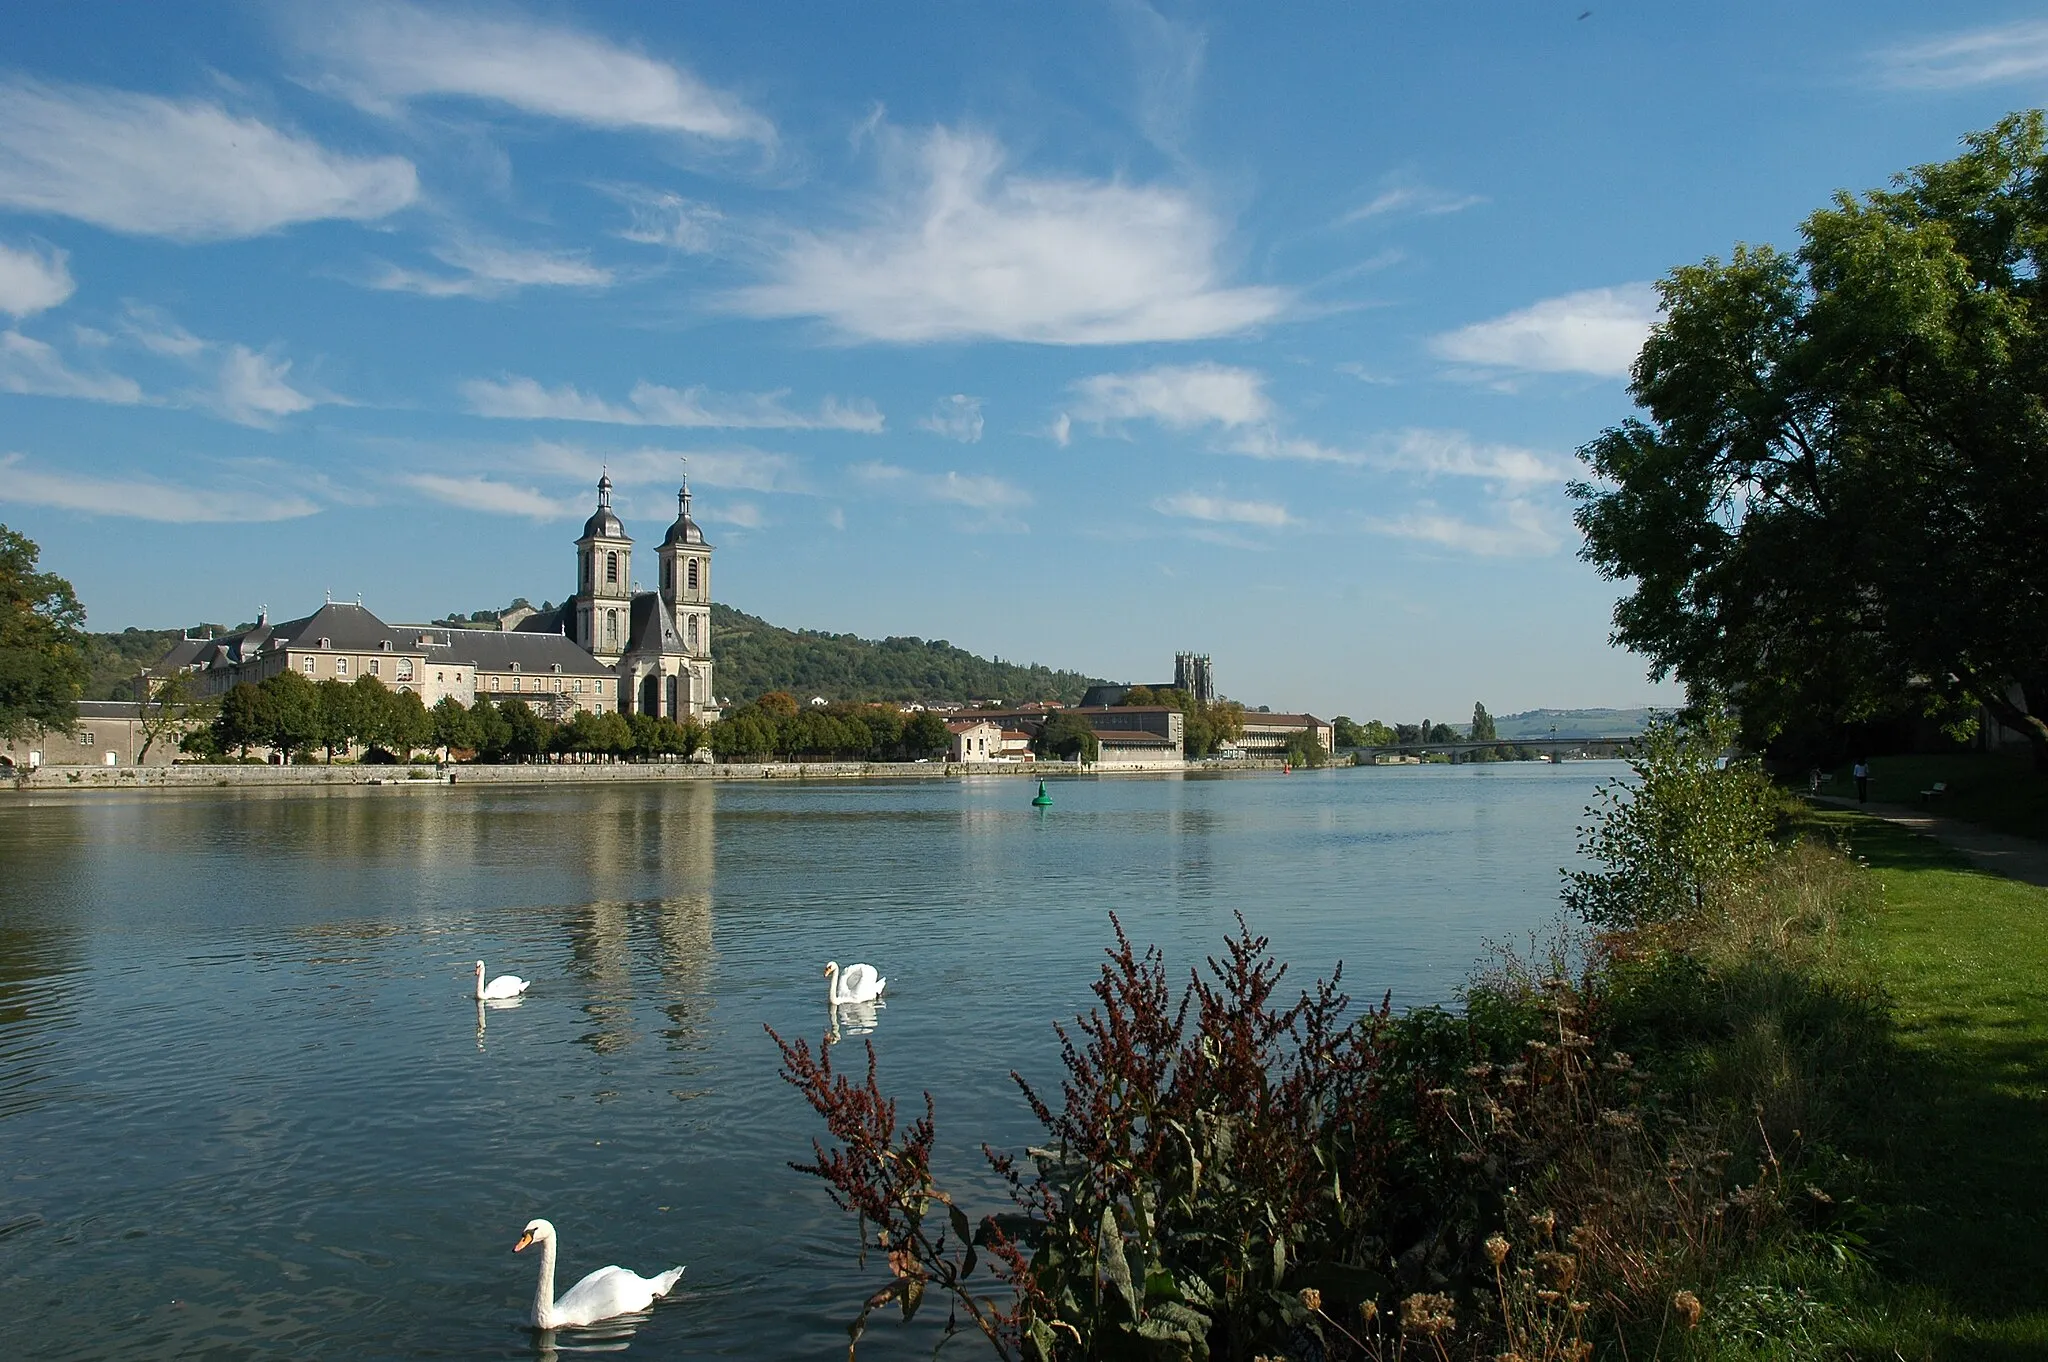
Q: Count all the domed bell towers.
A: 2